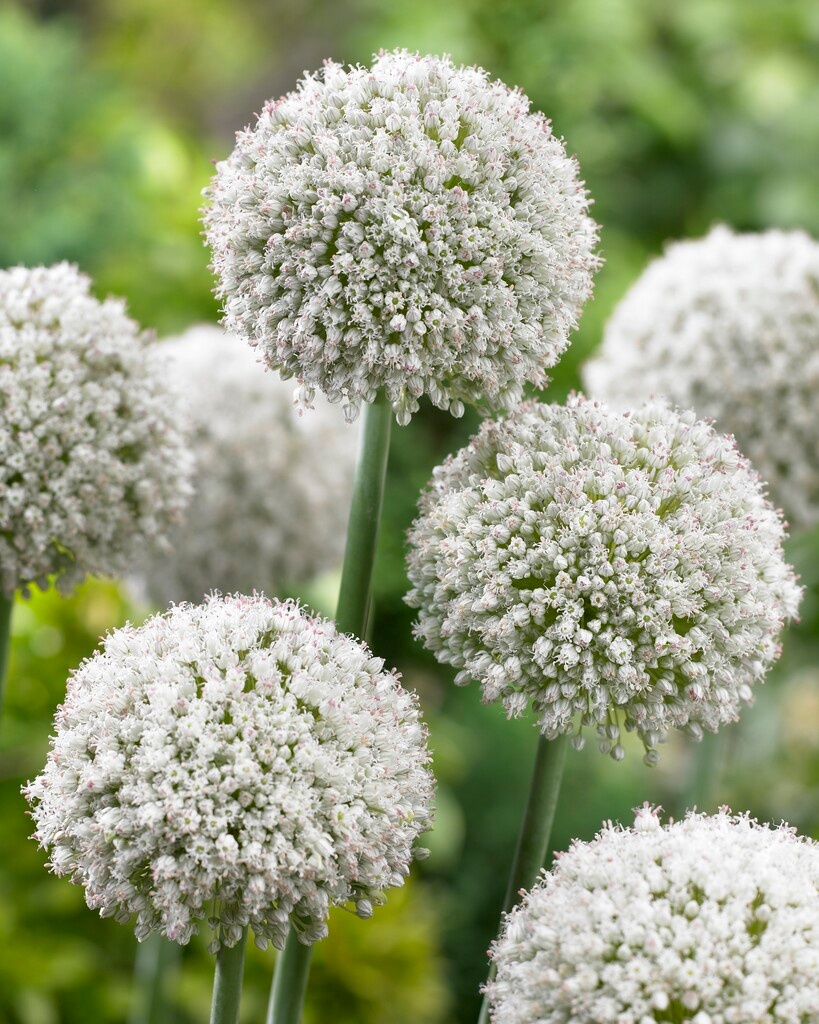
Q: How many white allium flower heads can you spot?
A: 7